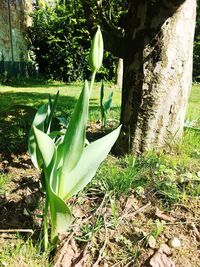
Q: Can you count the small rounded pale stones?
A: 2